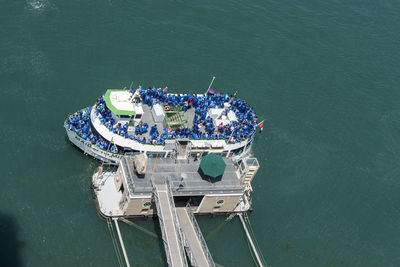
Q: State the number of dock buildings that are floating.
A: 1